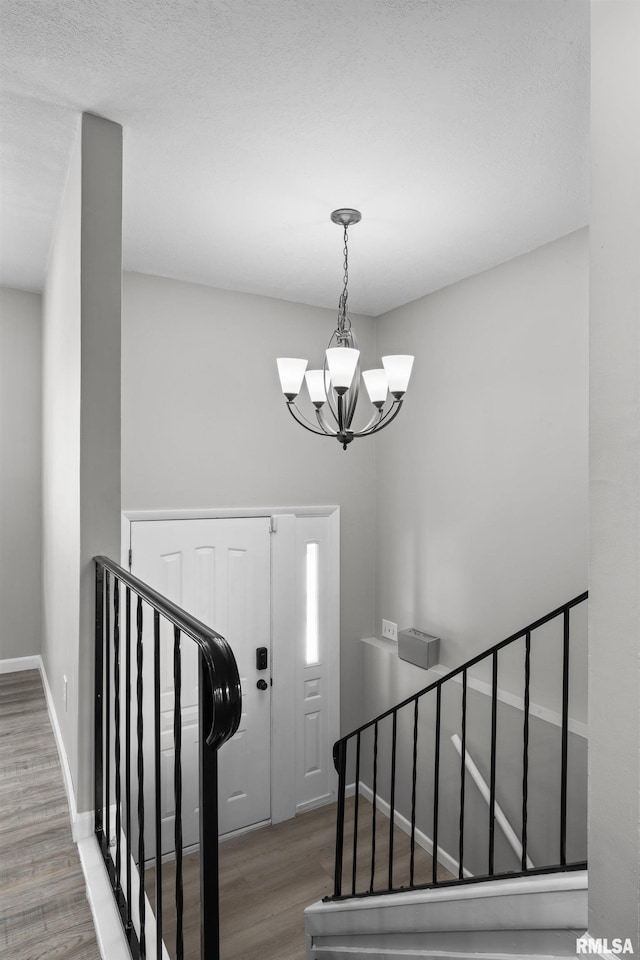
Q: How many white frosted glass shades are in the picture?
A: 5